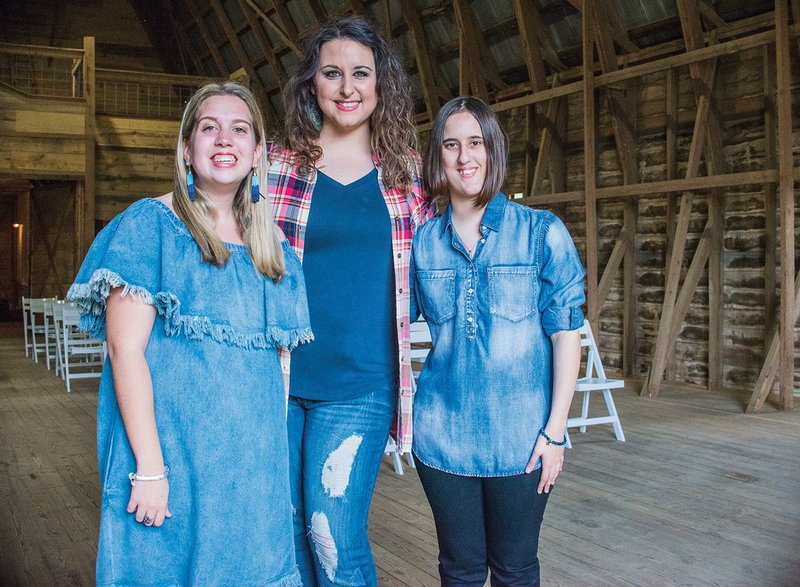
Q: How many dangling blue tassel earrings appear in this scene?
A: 2